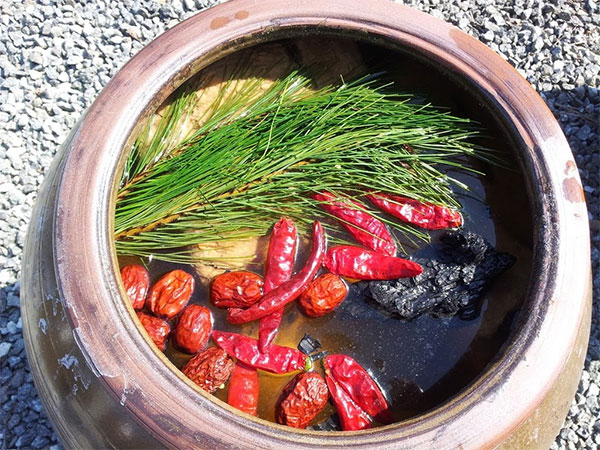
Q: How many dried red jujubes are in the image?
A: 8